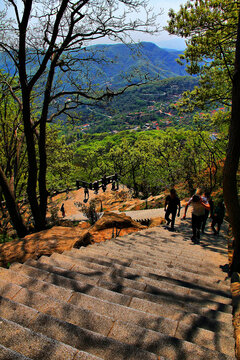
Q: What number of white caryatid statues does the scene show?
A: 0